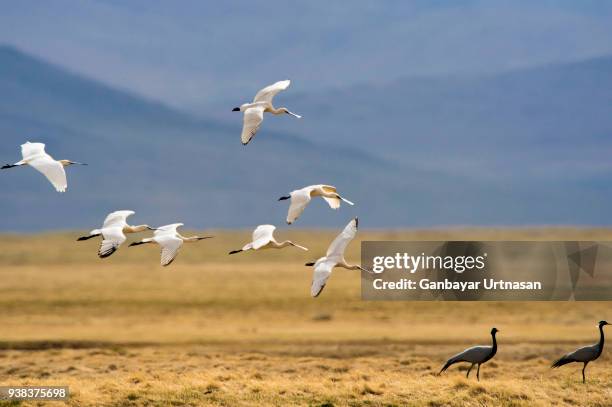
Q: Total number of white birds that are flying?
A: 7